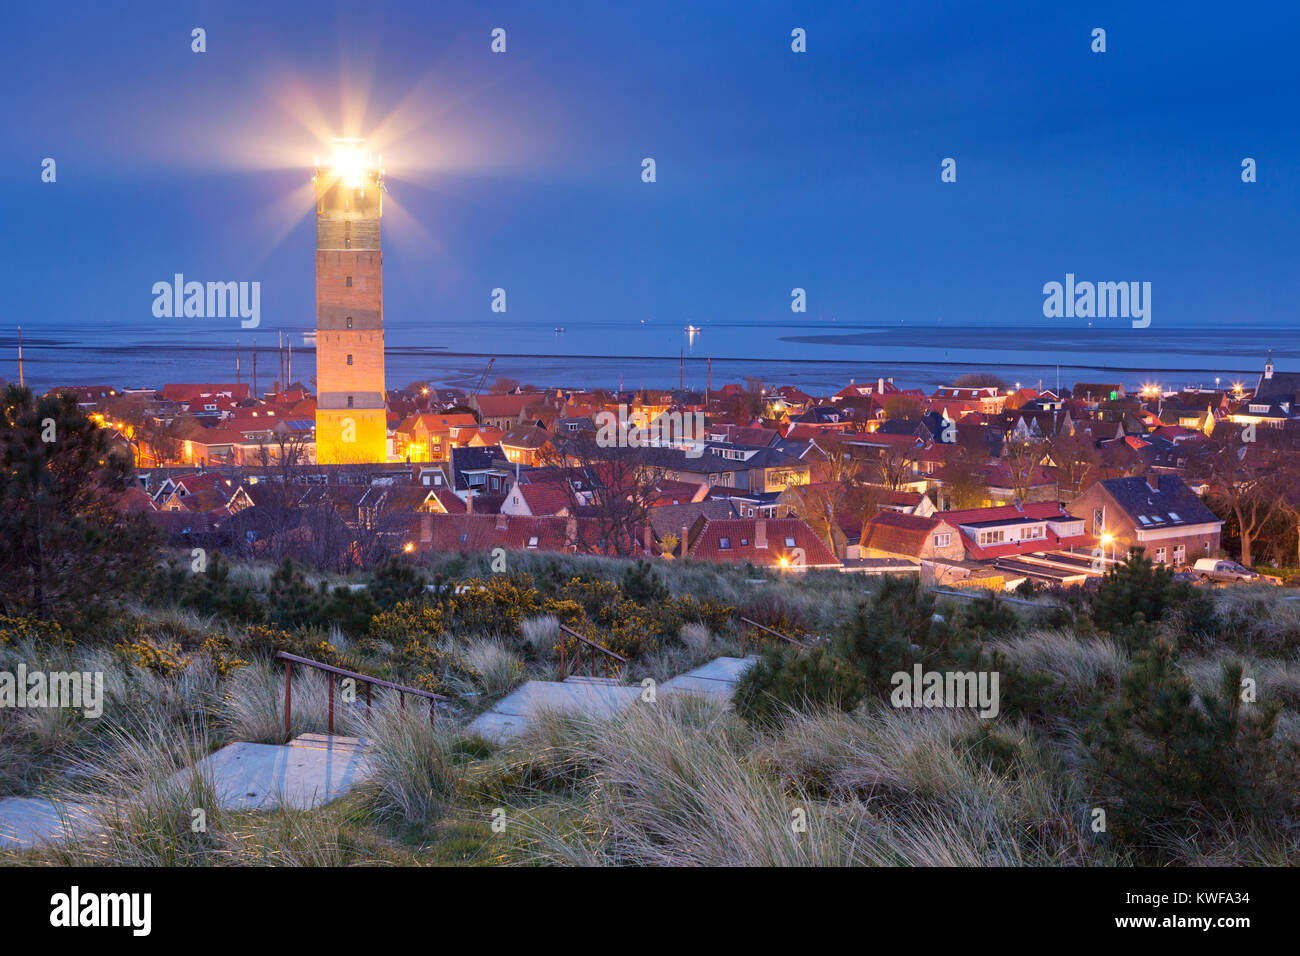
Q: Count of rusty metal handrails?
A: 3